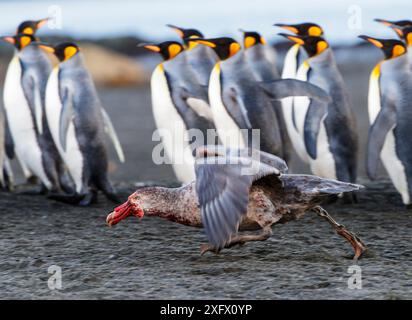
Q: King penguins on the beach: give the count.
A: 12